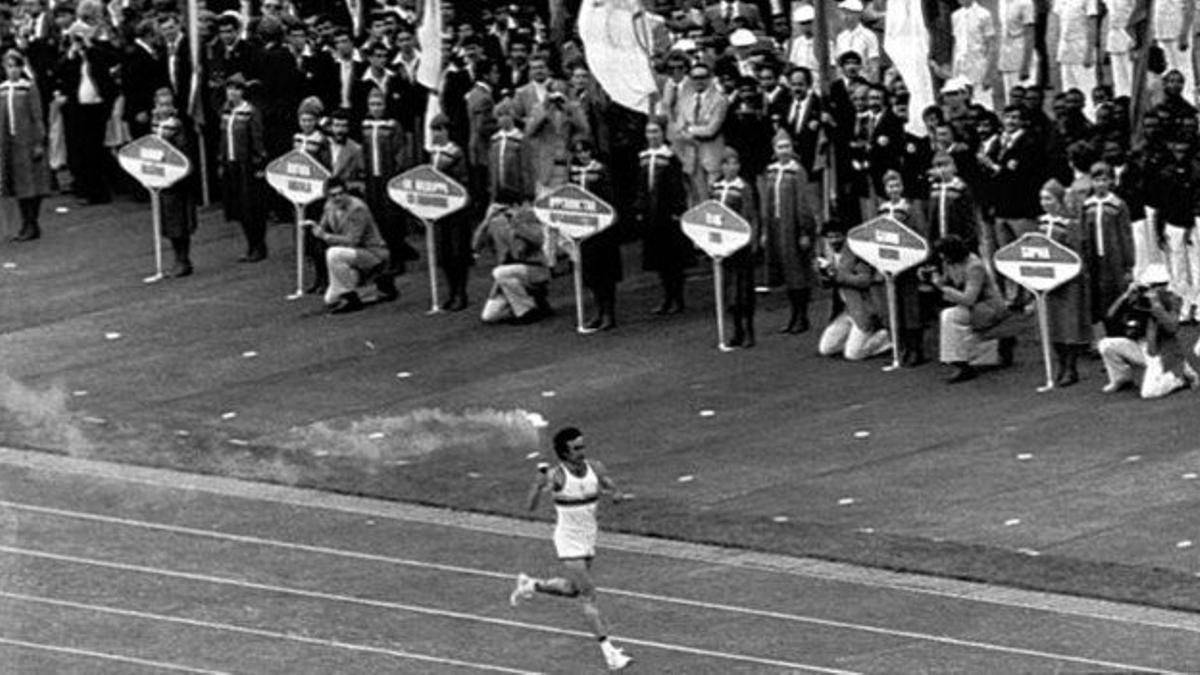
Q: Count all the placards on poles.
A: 7